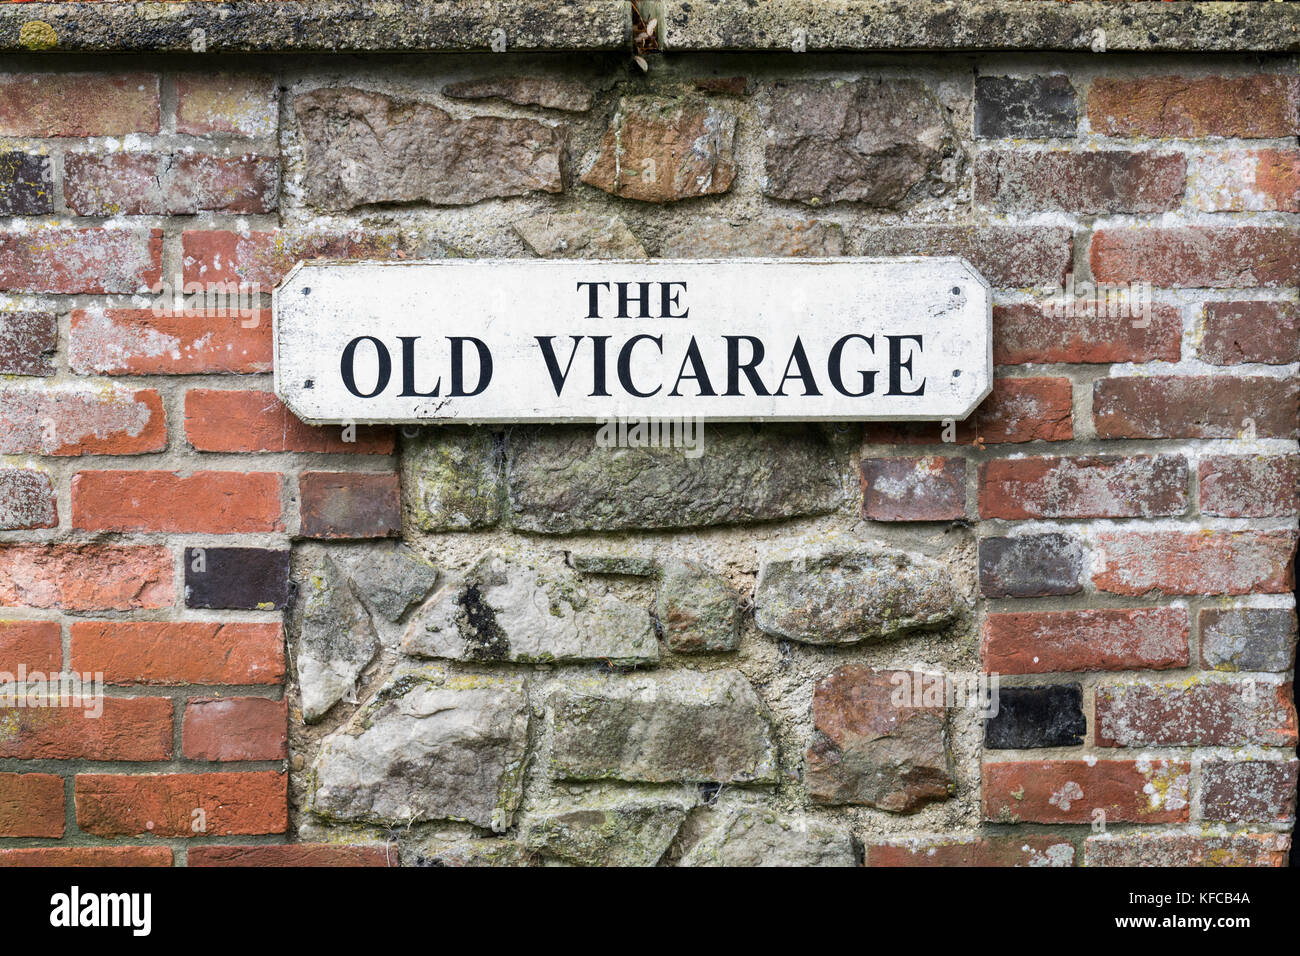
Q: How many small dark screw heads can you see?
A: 4